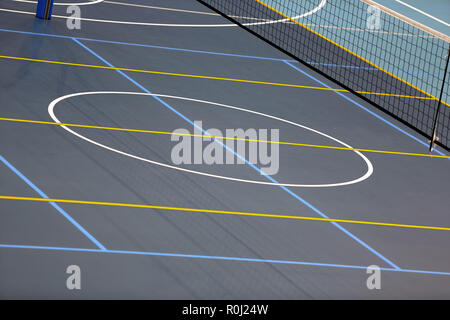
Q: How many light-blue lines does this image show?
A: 5